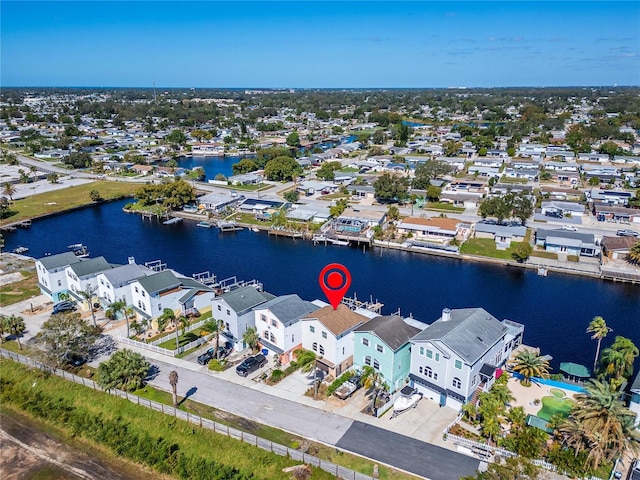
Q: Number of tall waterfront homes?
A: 9